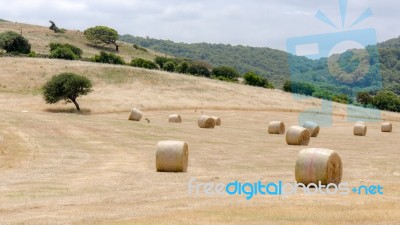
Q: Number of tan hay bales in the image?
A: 11